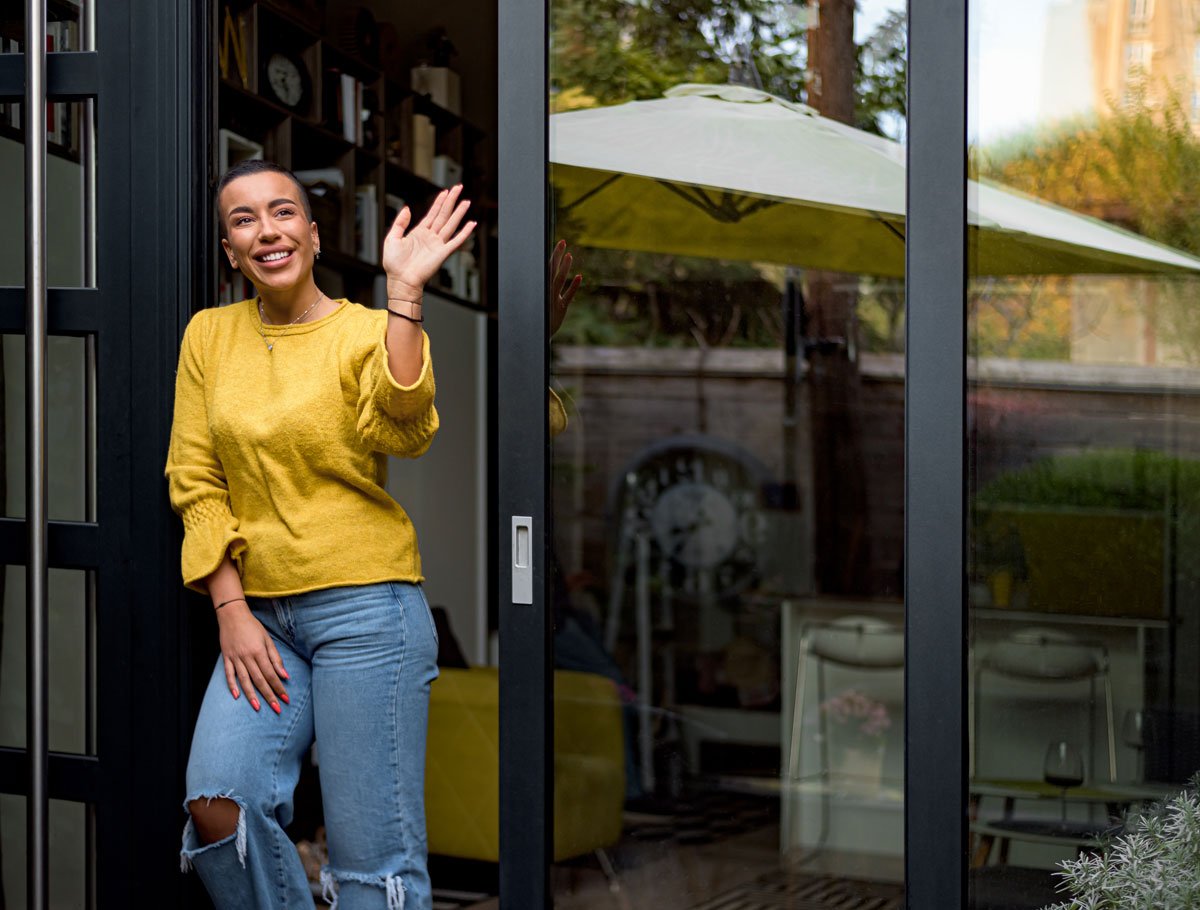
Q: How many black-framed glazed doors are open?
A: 1